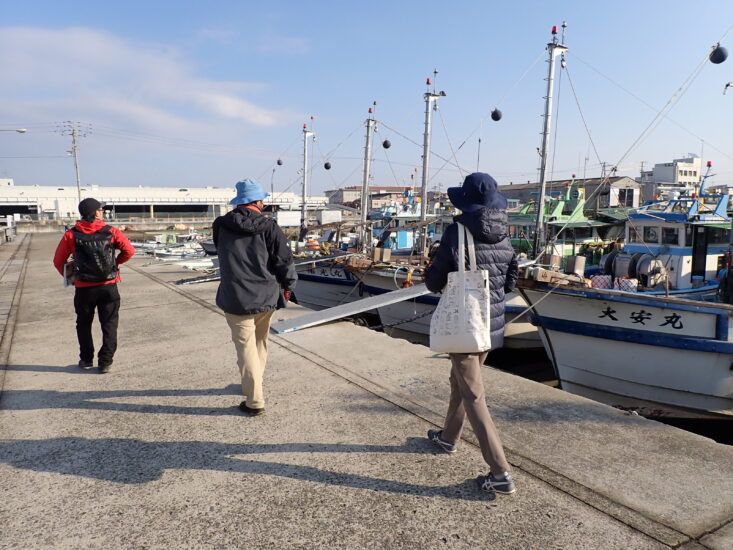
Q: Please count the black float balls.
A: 5